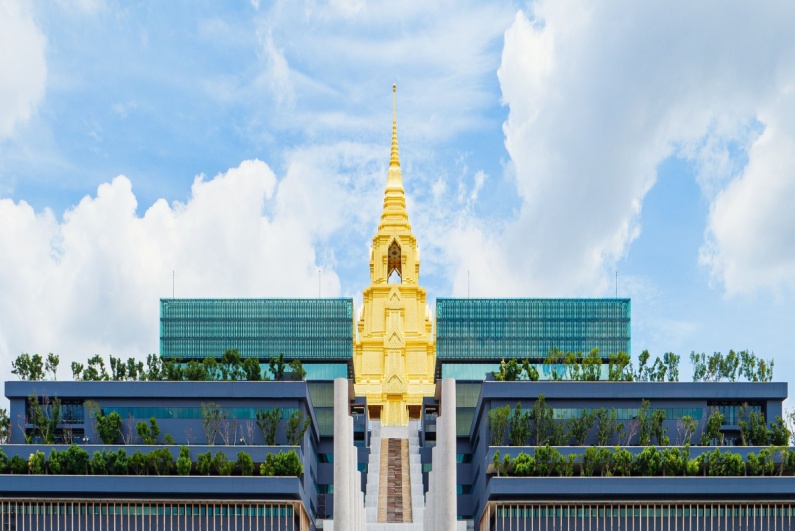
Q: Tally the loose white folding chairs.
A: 0